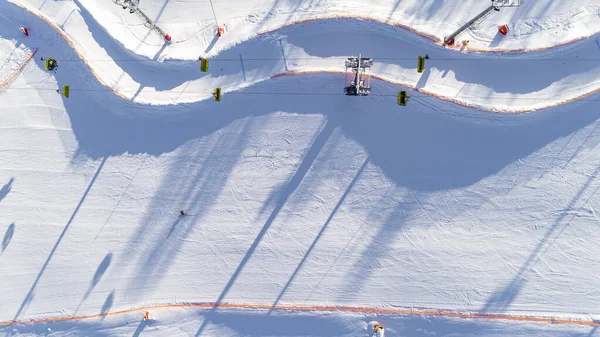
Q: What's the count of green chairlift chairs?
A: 6